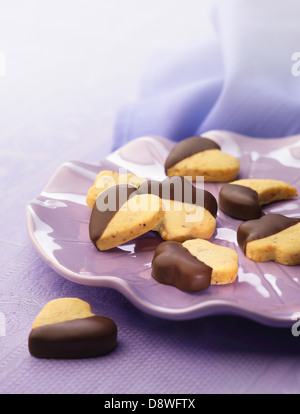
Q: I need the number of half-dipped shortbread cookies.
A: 8